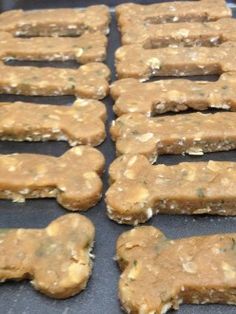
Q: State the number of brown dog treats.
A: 13